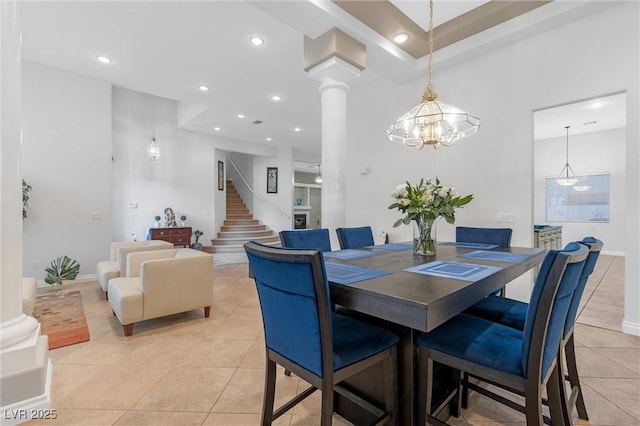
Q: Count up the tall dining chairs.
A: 6